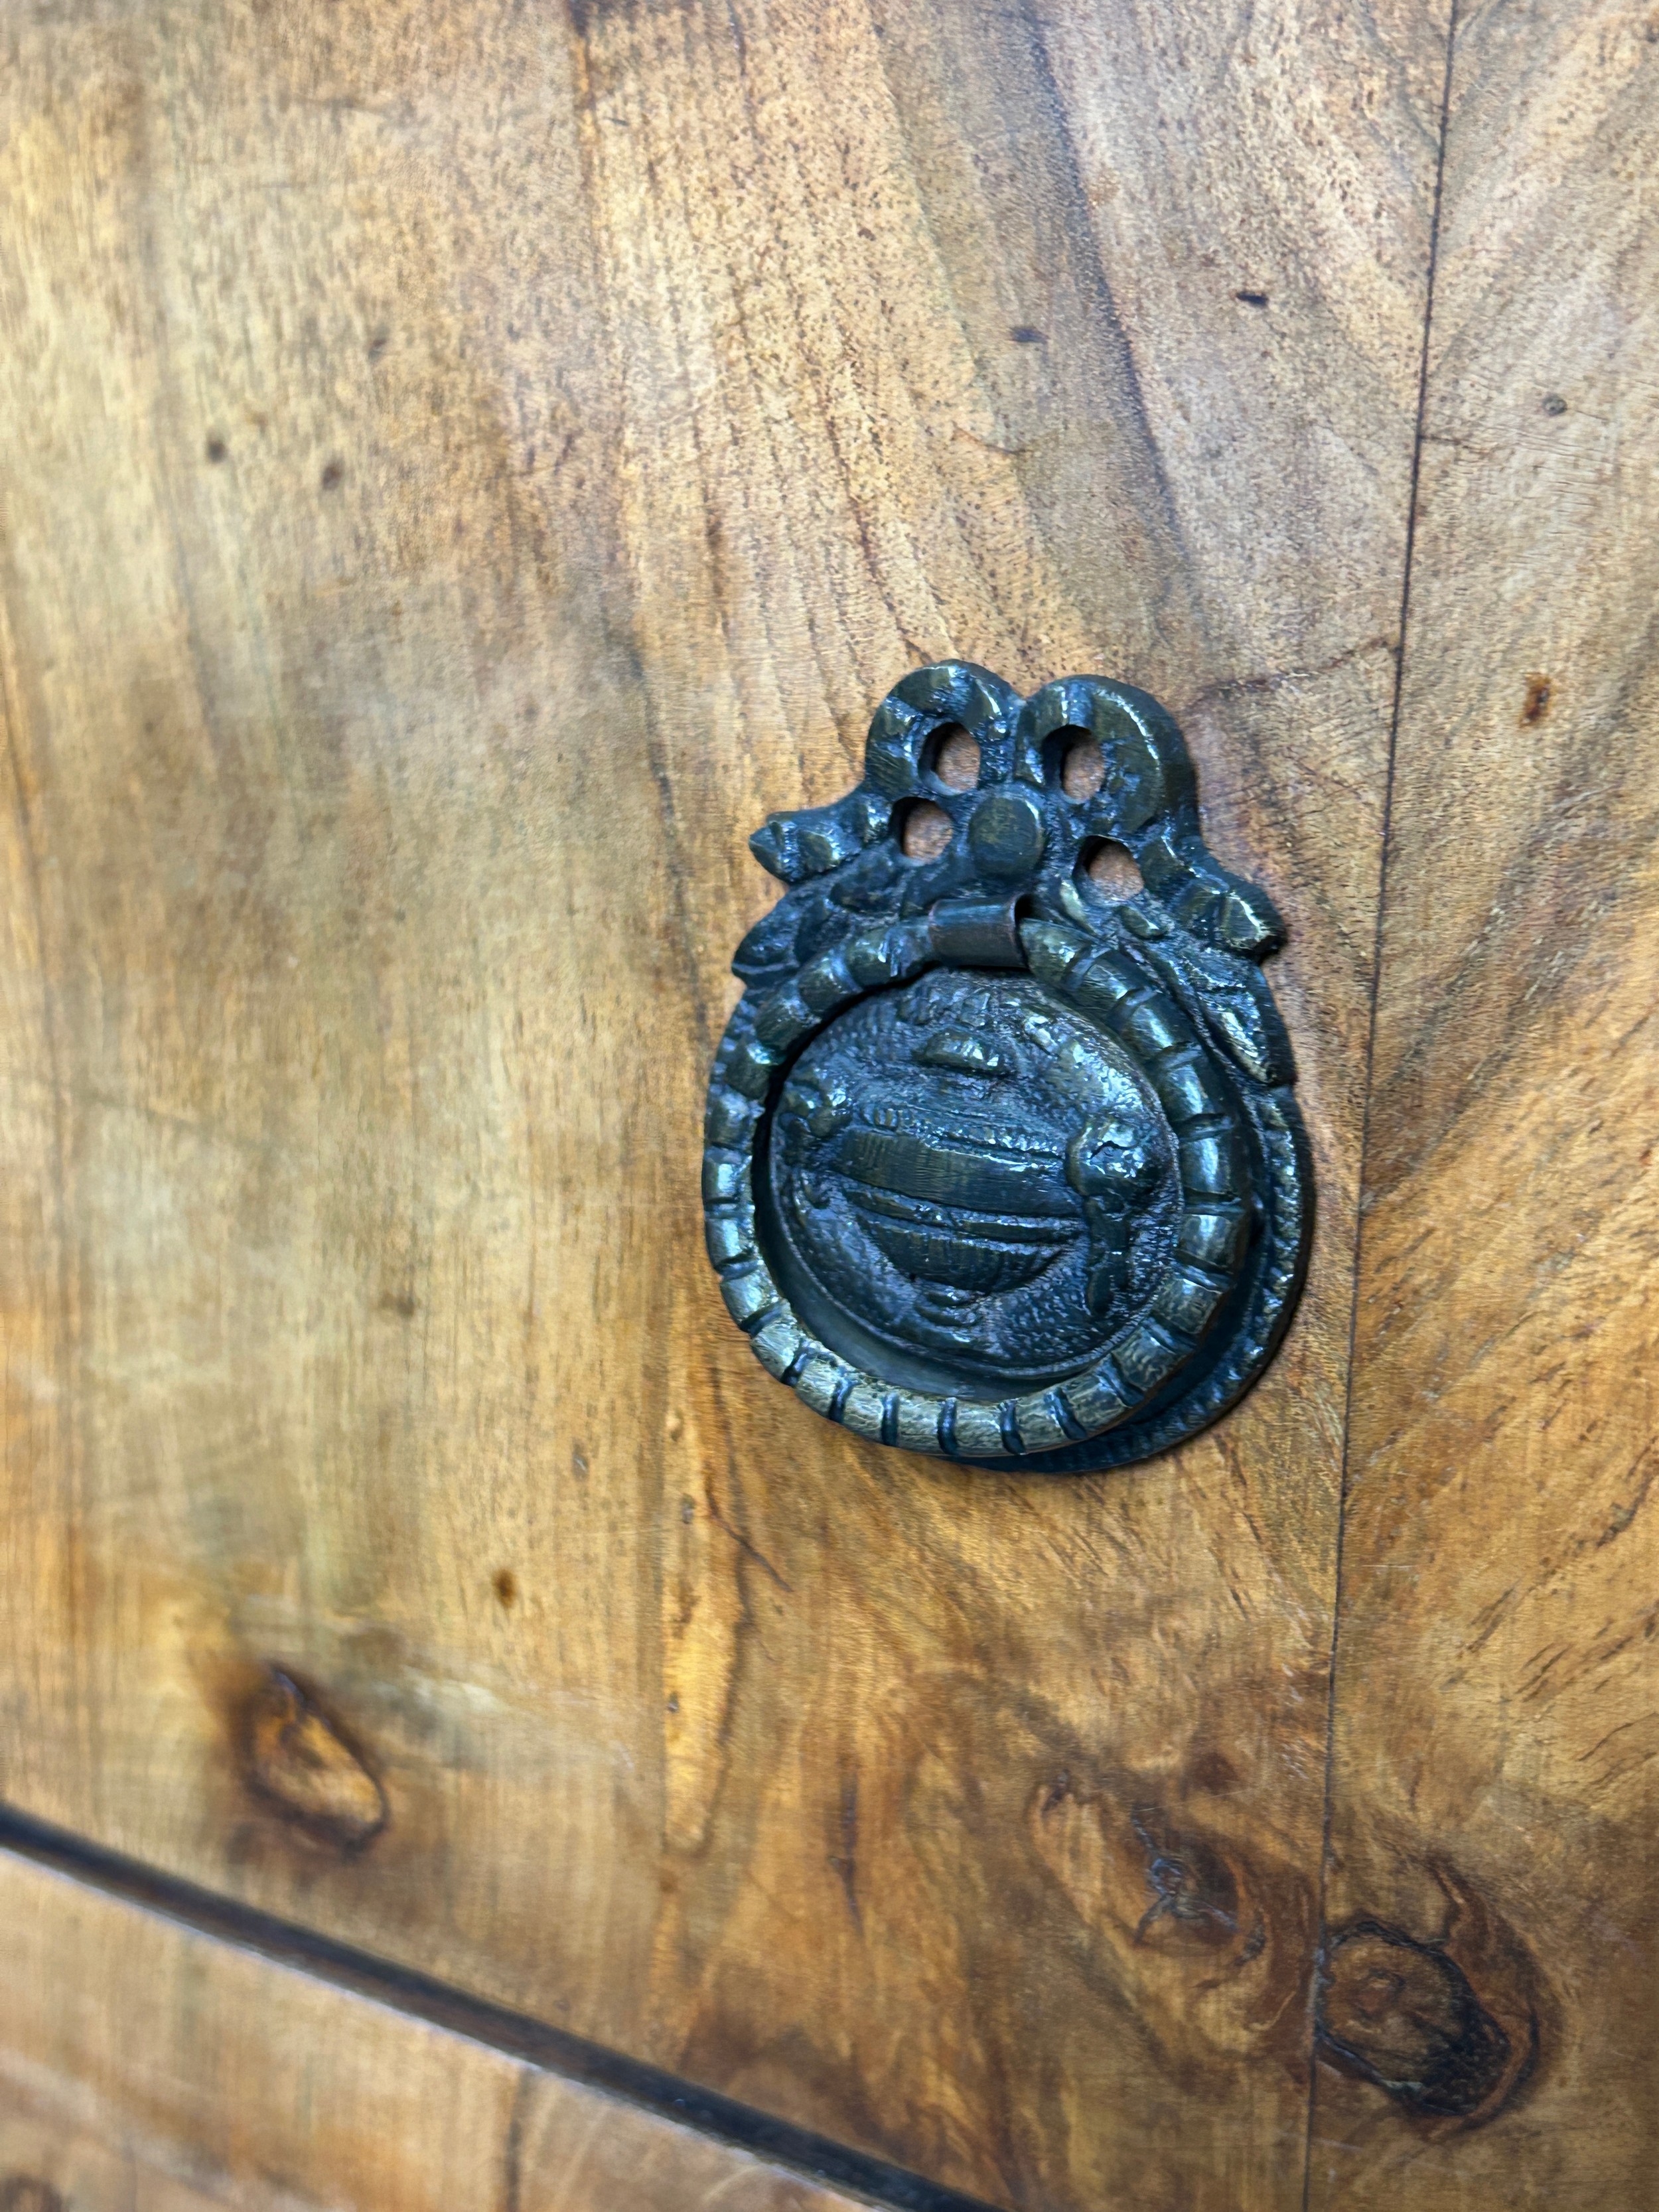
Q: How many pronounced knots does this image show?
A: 3